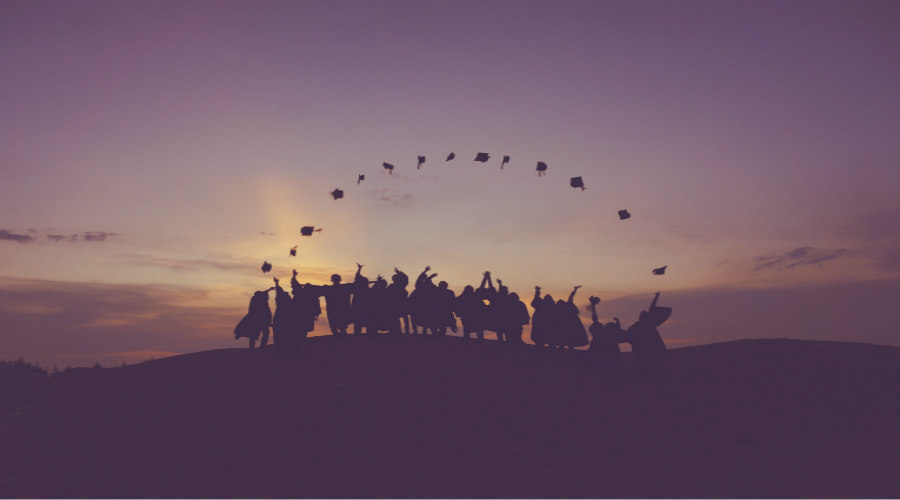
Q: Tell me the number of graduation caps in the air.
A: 14